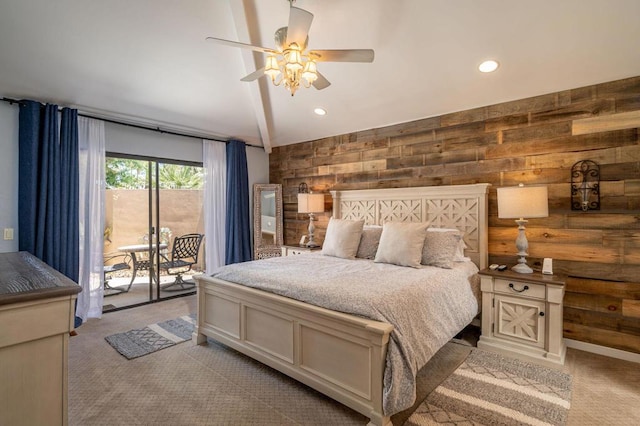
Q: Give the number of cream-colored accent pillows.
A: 2